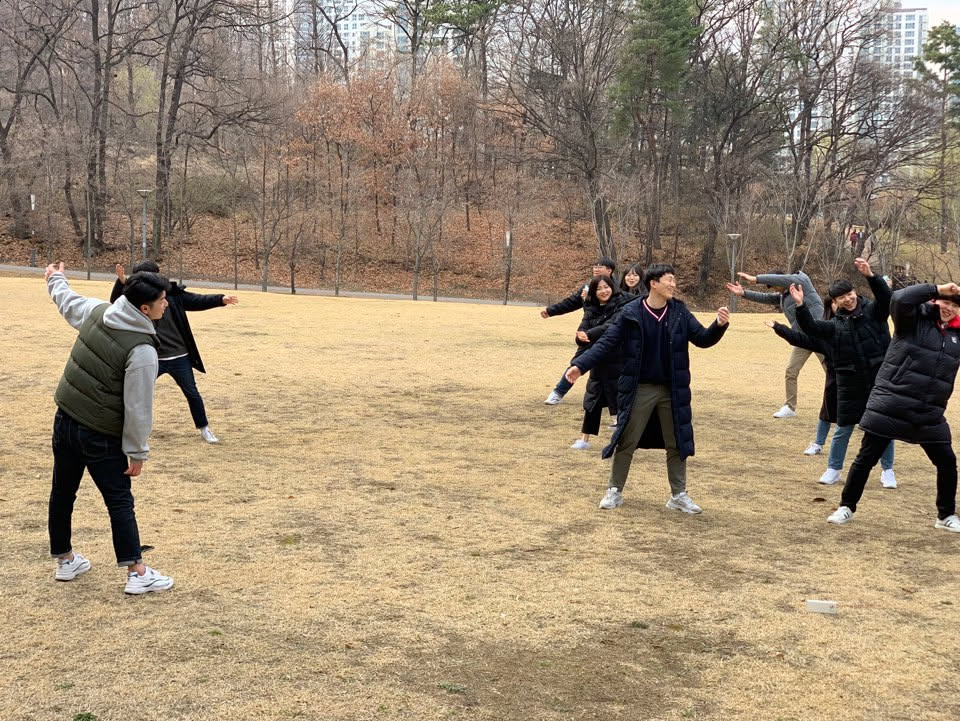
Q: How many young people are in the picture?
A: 10